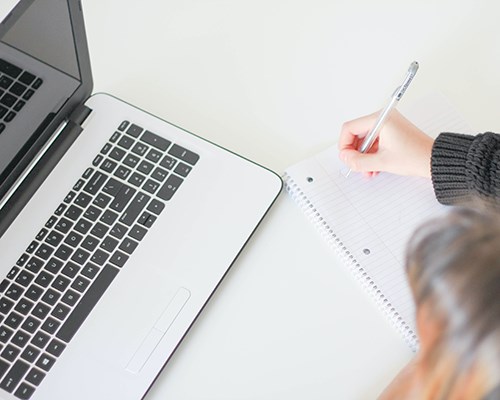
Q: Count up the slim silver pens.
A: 1